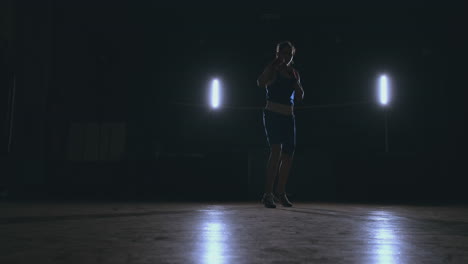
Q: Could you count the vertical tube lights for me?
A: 2